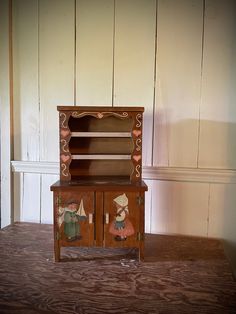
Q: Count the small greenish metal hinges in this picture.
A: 4